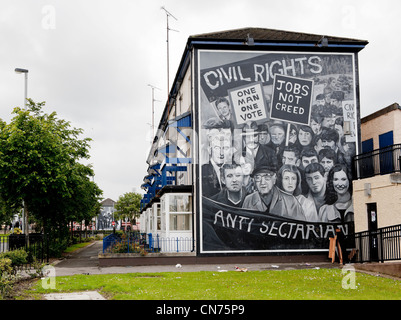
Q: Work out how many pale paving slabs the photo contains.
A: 1